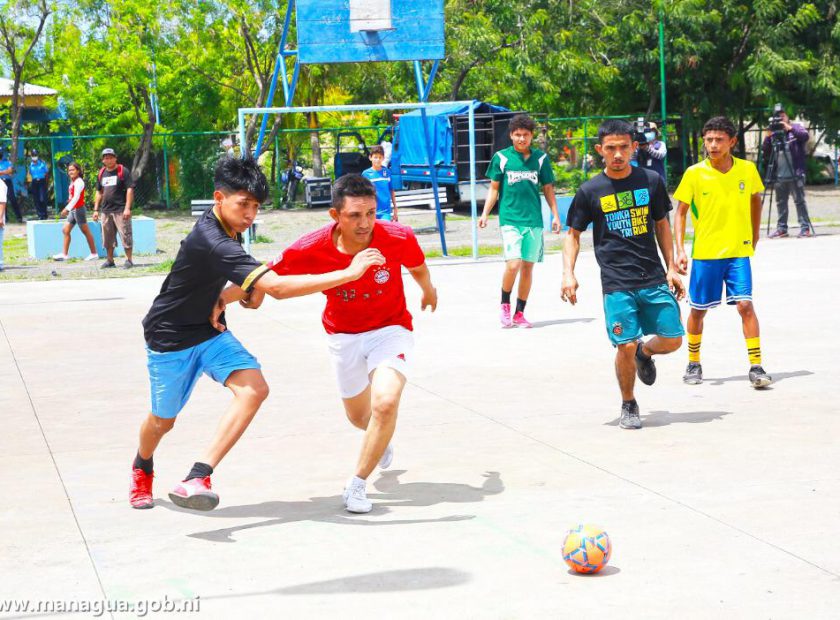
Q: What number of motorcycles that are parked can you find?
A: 1